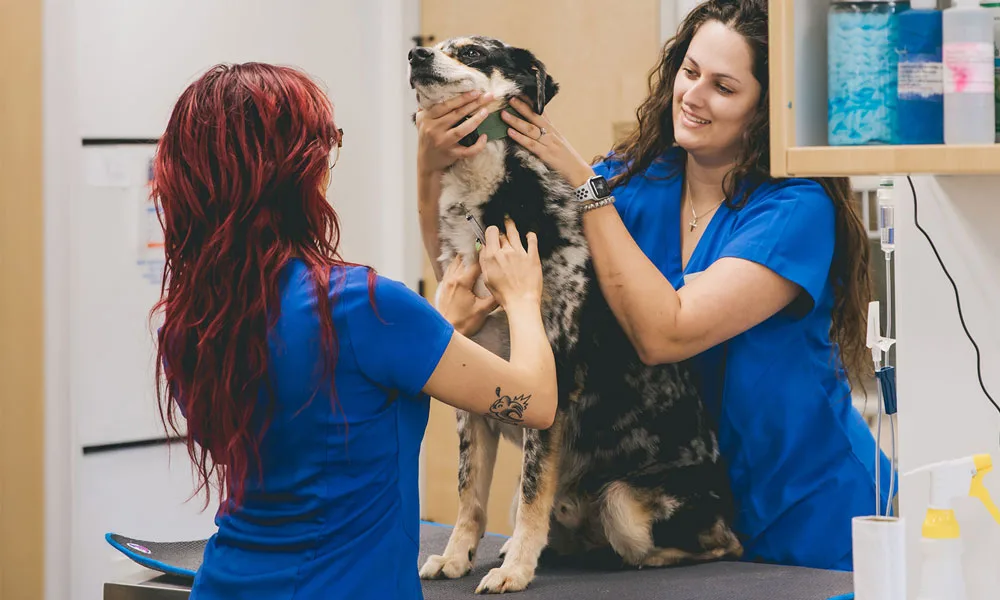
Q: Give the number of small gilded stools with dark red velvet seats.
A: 0